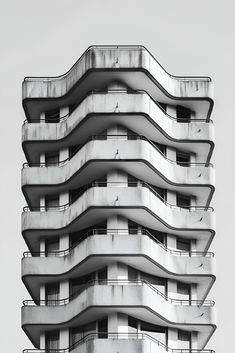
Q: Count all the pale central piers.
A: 6